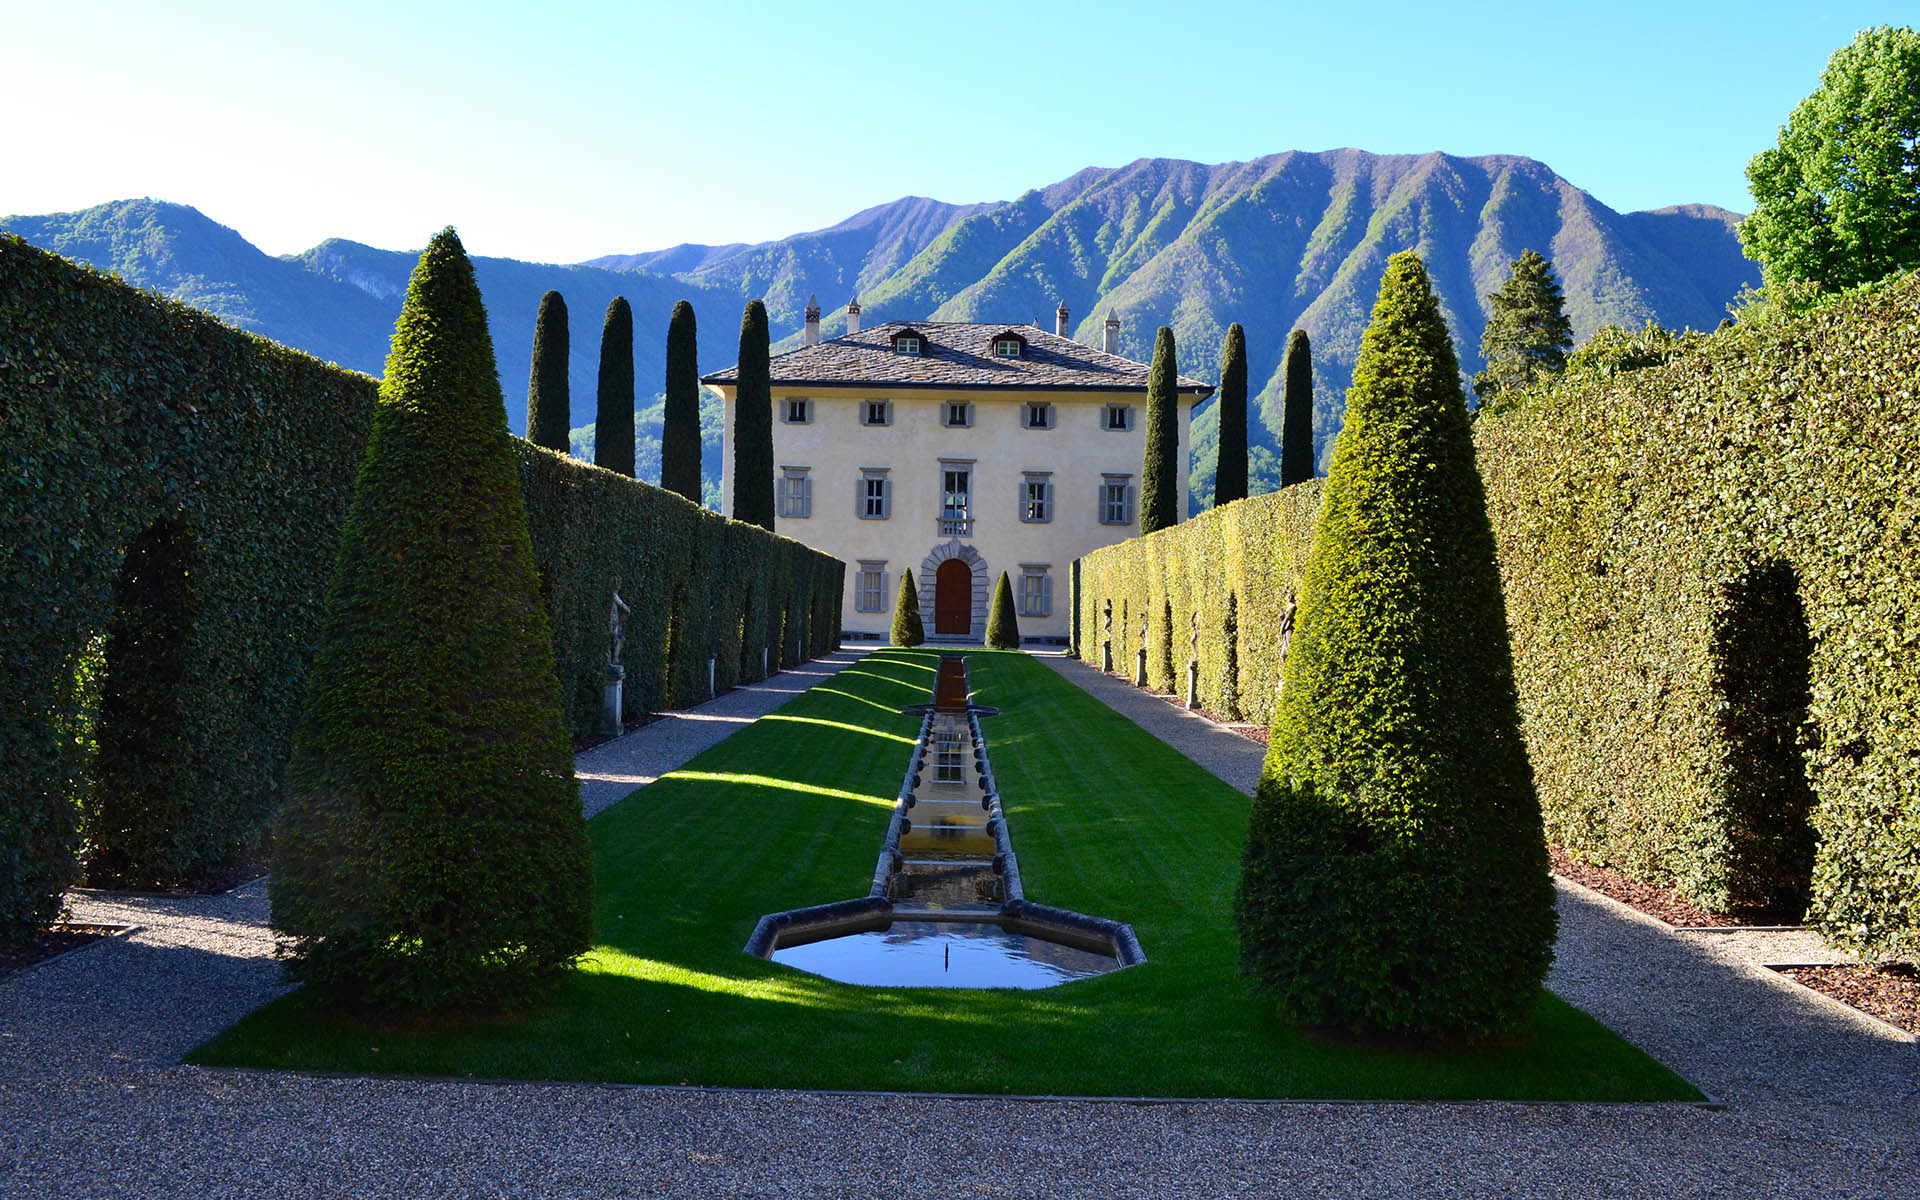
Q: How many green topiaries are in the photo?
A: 11